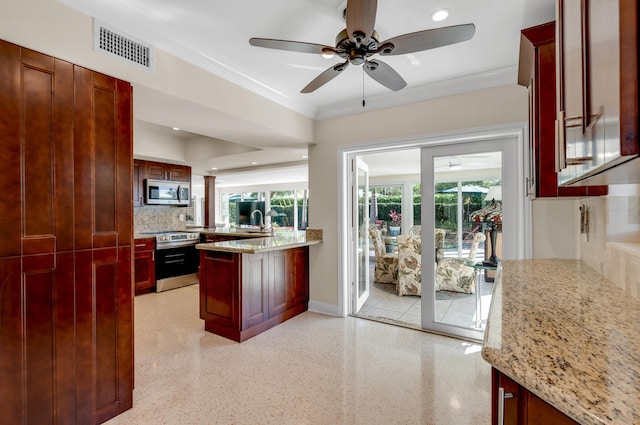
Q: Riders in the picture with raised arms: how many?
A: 0